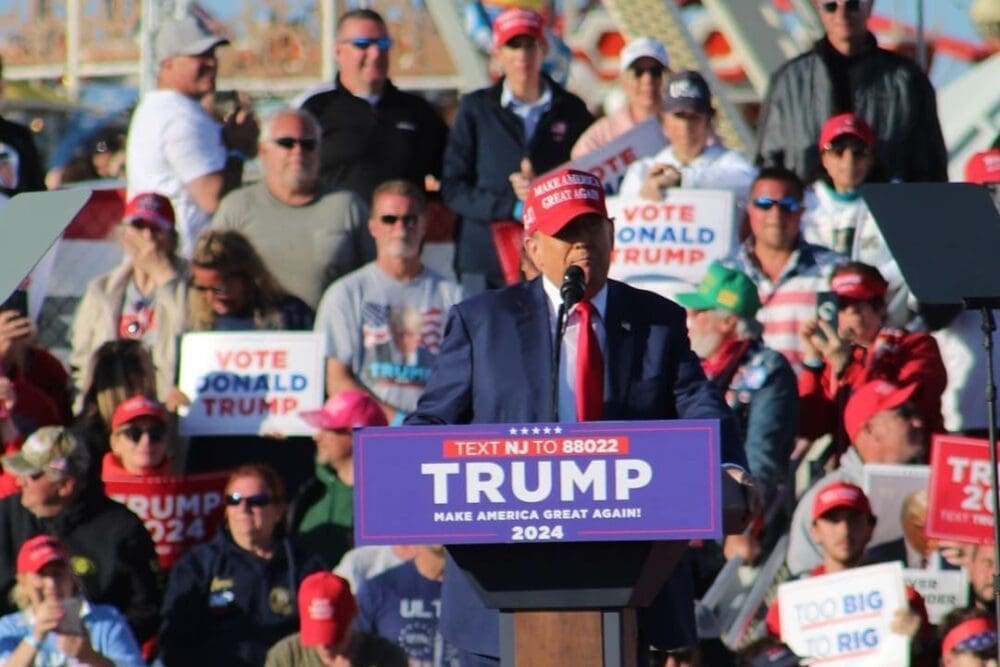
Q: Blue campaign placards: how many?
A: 1